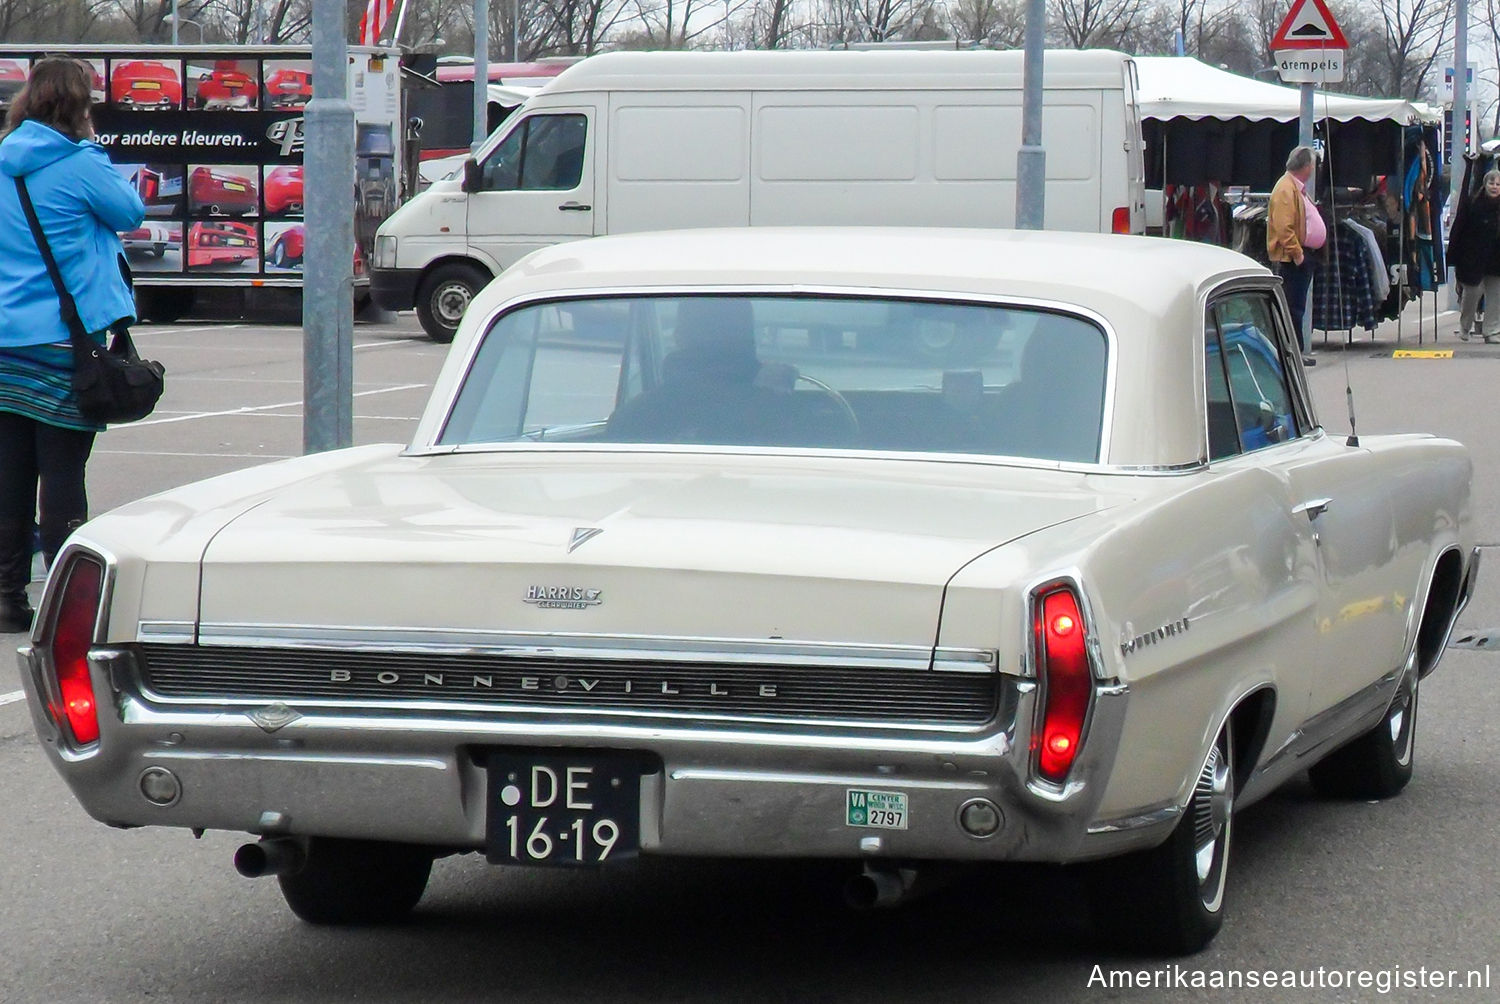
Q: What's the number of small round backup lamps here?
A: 2